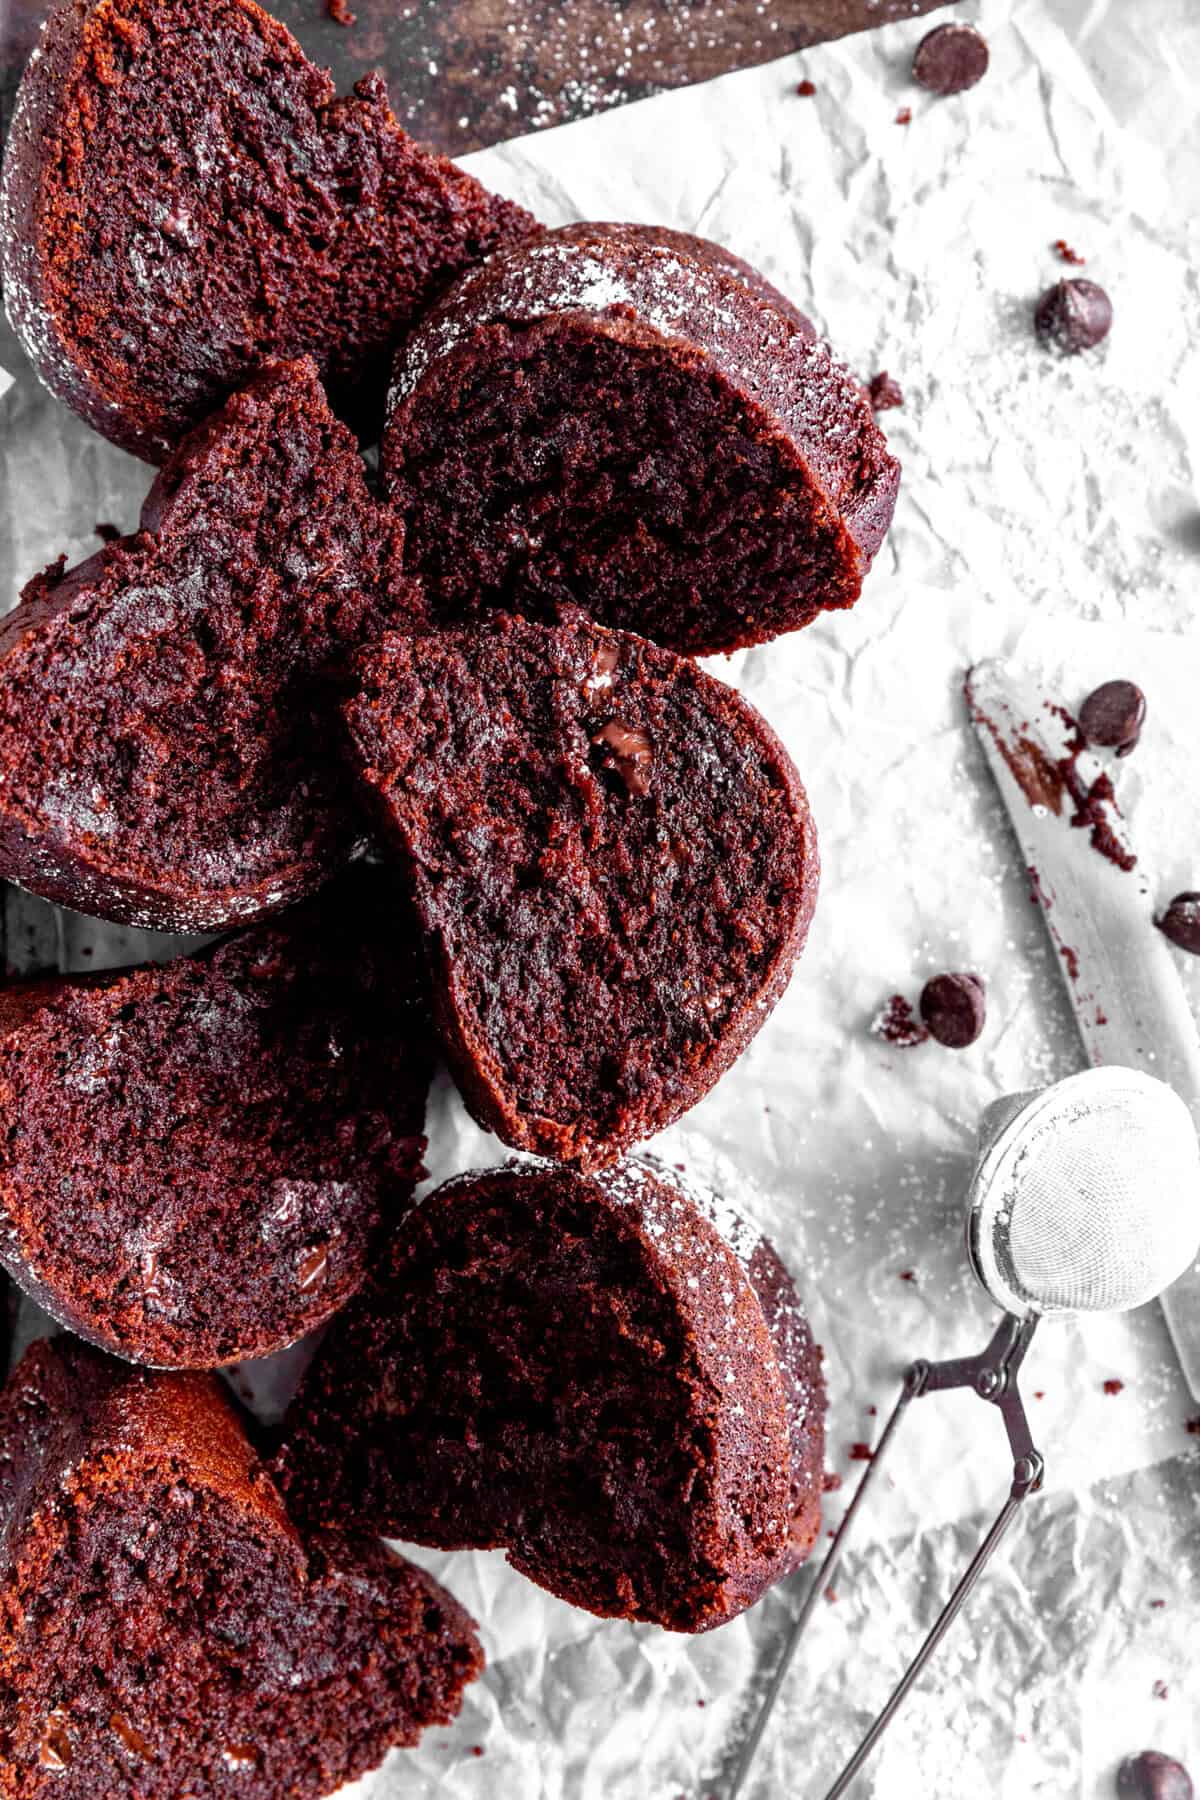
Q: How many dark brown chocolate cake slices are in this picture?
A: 7